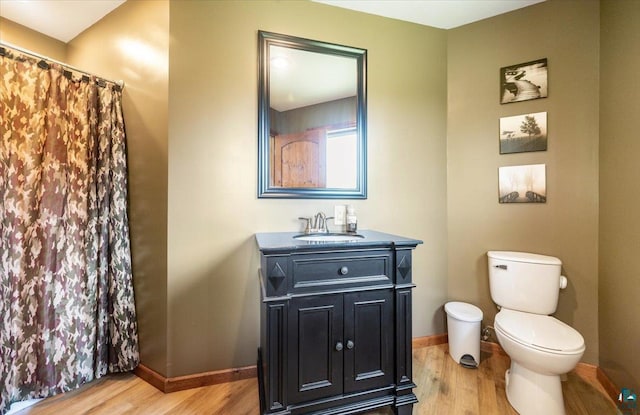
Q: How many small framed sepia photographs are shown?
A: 3